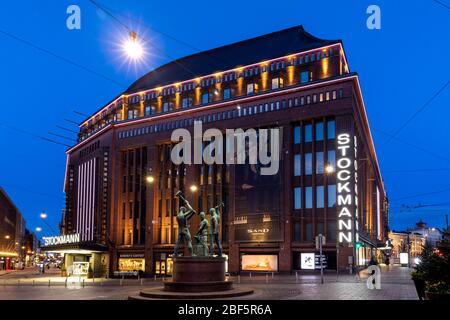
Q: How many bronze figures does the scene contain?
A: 3